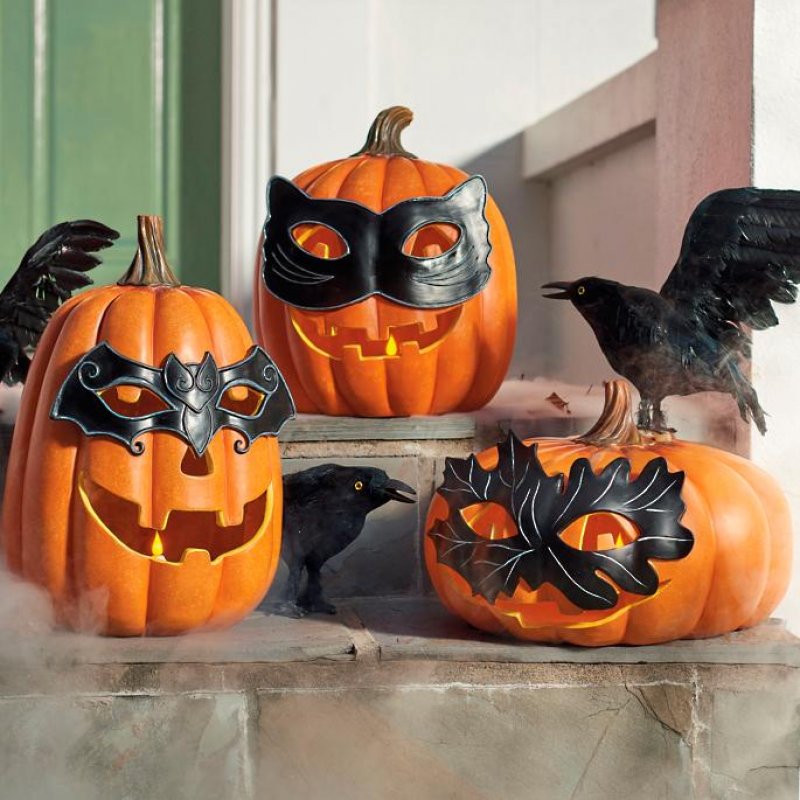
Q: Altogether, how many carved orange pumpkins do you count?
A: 3